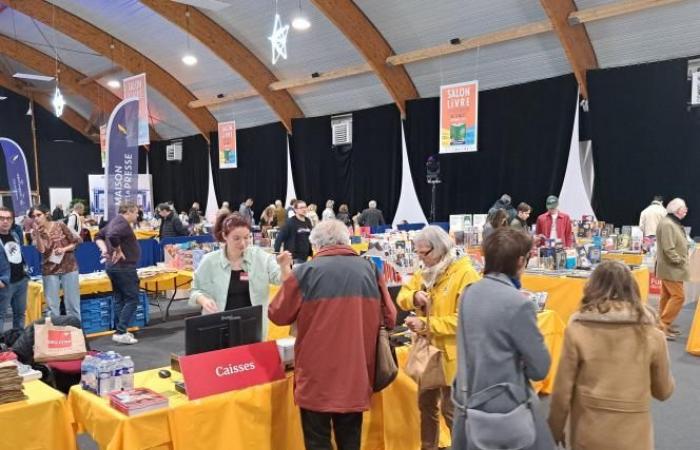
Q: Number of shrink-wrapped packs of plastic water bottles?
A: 1